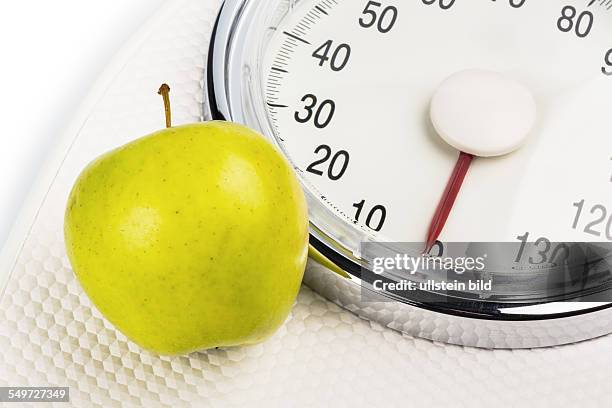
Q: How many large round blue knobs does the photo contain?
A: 0